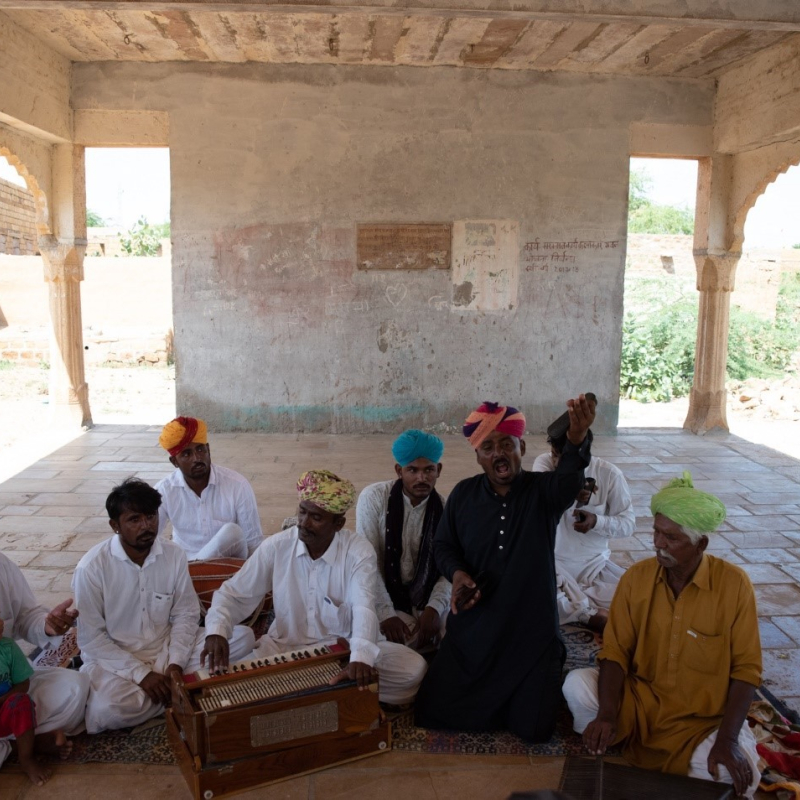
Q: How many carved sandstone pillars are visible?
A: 2